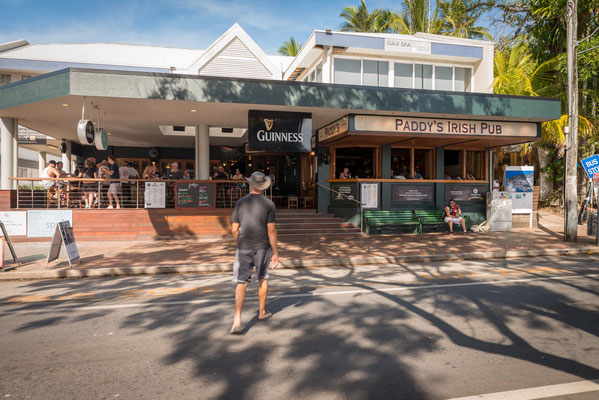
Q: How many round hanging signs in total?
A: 2